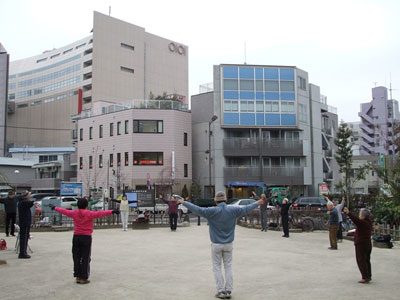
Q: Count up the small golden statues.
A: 0